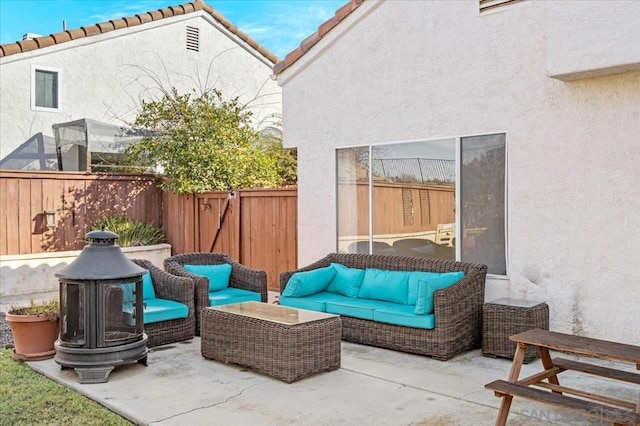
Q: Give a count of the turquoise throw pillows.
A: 7